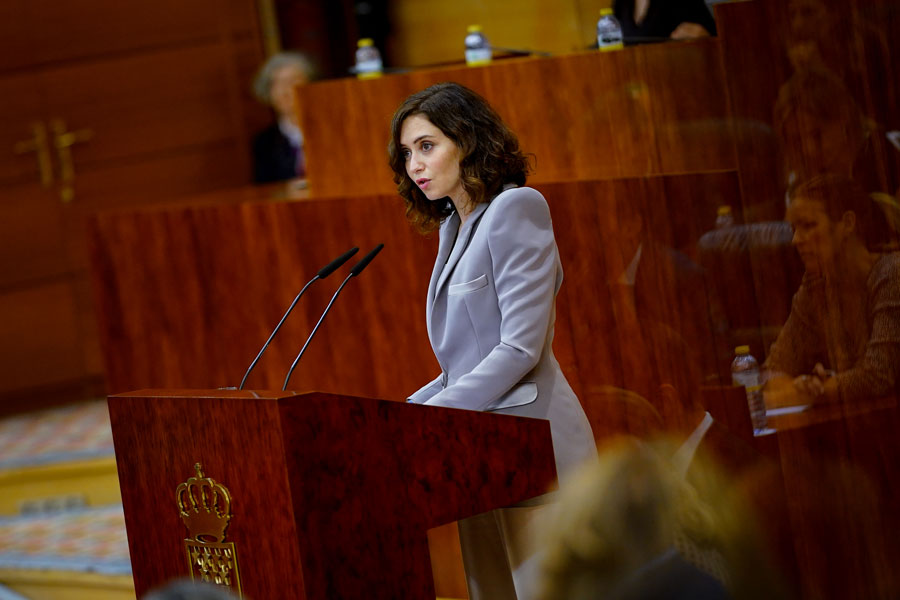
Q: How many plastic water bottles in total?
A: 5